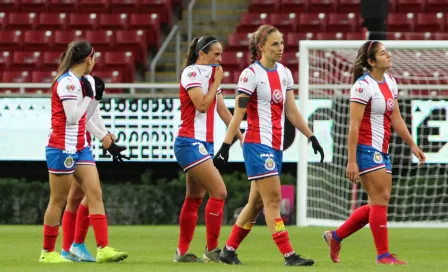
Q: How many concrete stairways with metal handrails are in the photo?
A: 1